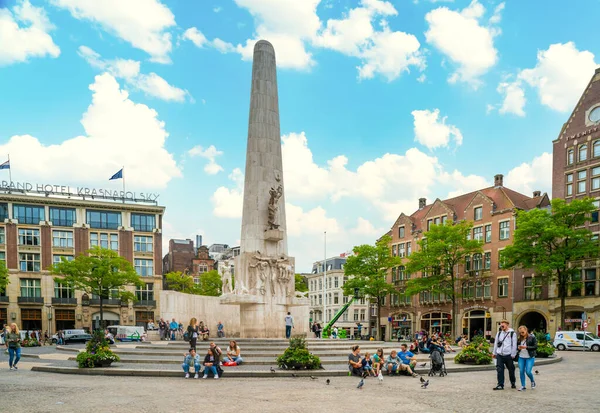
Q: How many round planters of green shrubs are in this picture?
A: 4